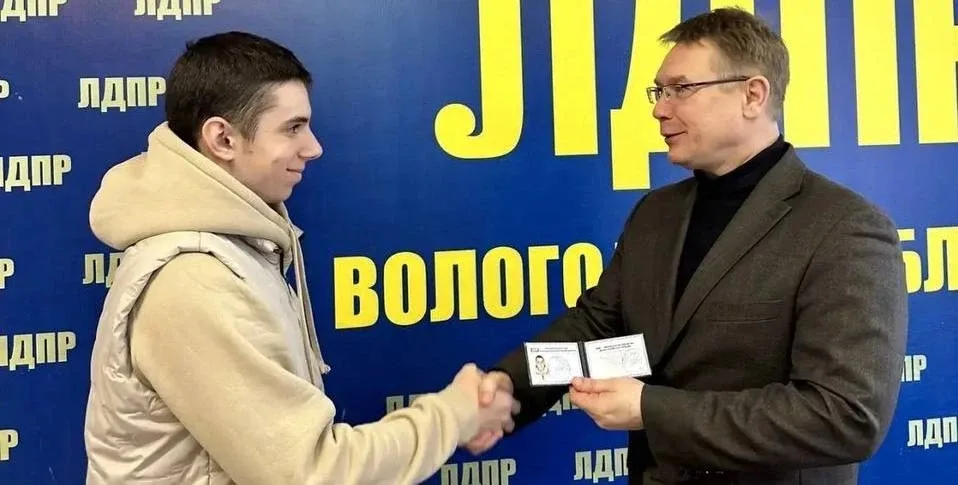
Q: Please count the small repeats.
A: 15